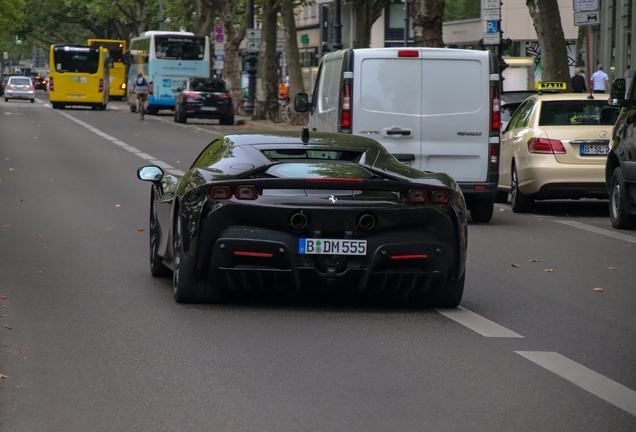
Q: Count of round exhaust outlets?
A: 2